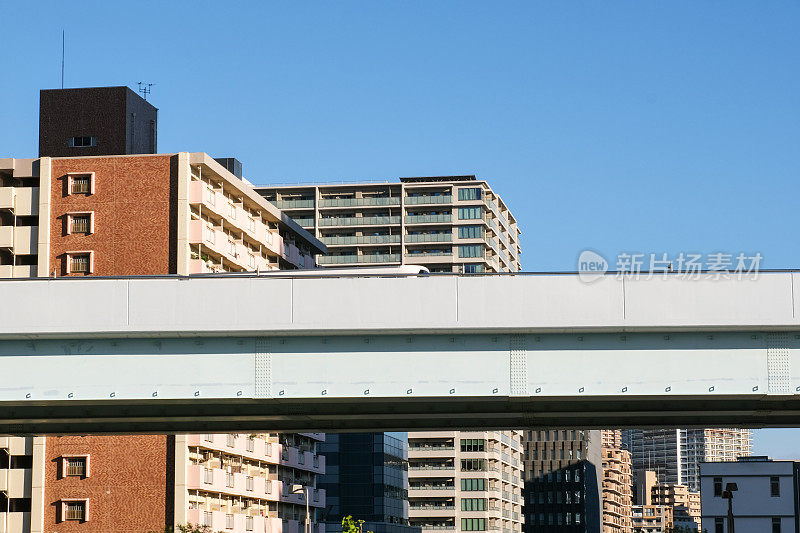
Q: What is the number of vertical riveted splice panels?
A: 3